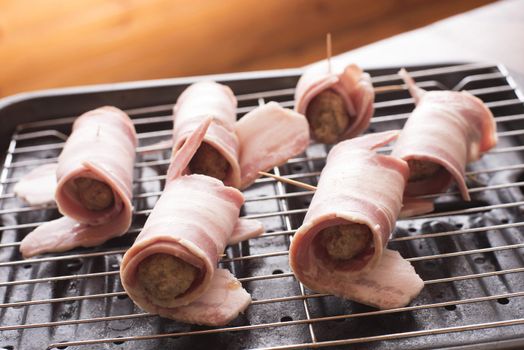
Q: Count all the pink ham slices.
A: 6